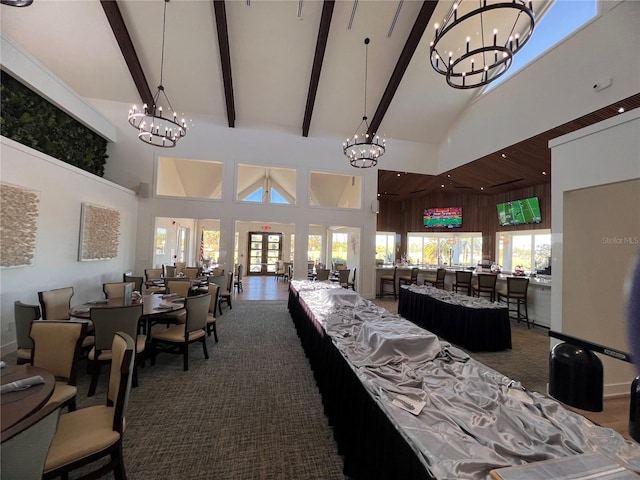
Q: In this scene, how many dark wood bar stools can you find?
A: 6